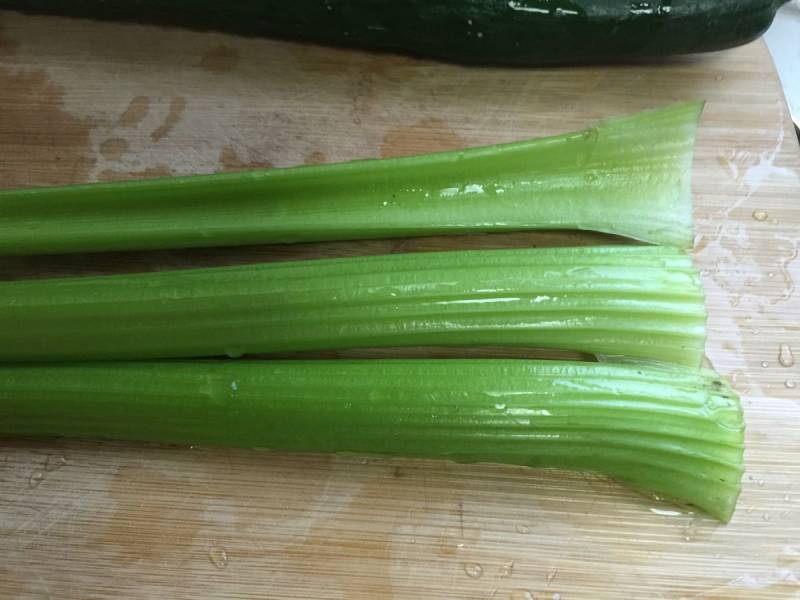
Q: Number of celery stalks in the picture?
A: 3